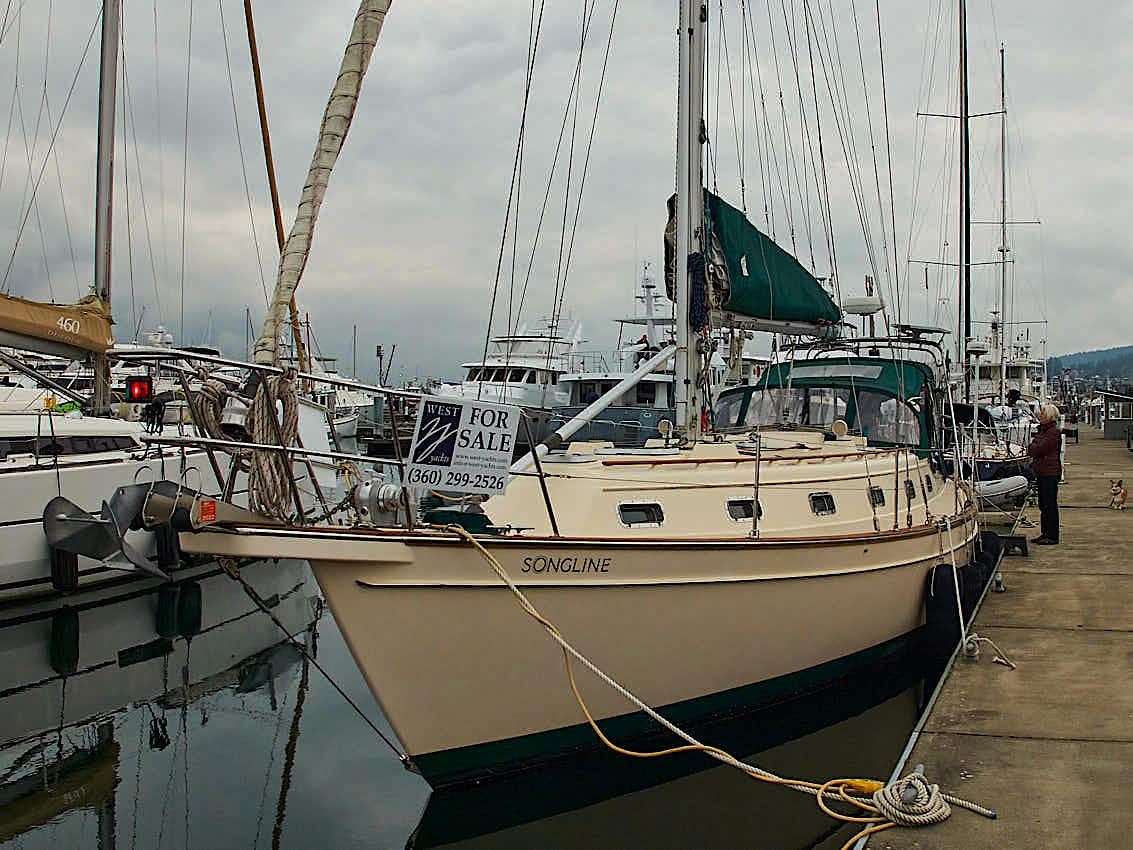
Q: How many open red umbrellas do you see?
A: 0